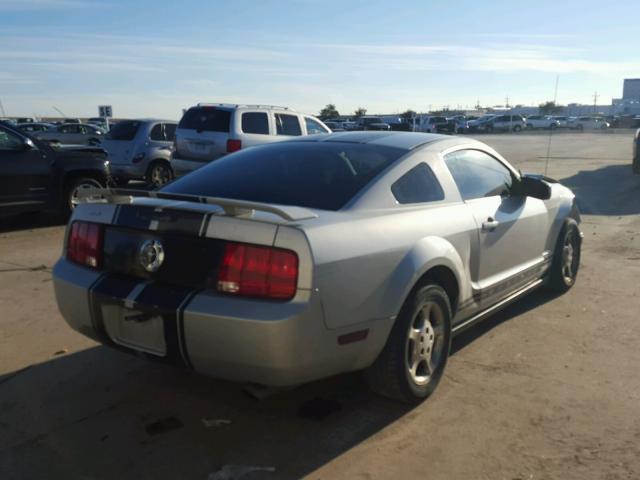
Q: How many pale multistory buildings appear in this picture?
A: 1